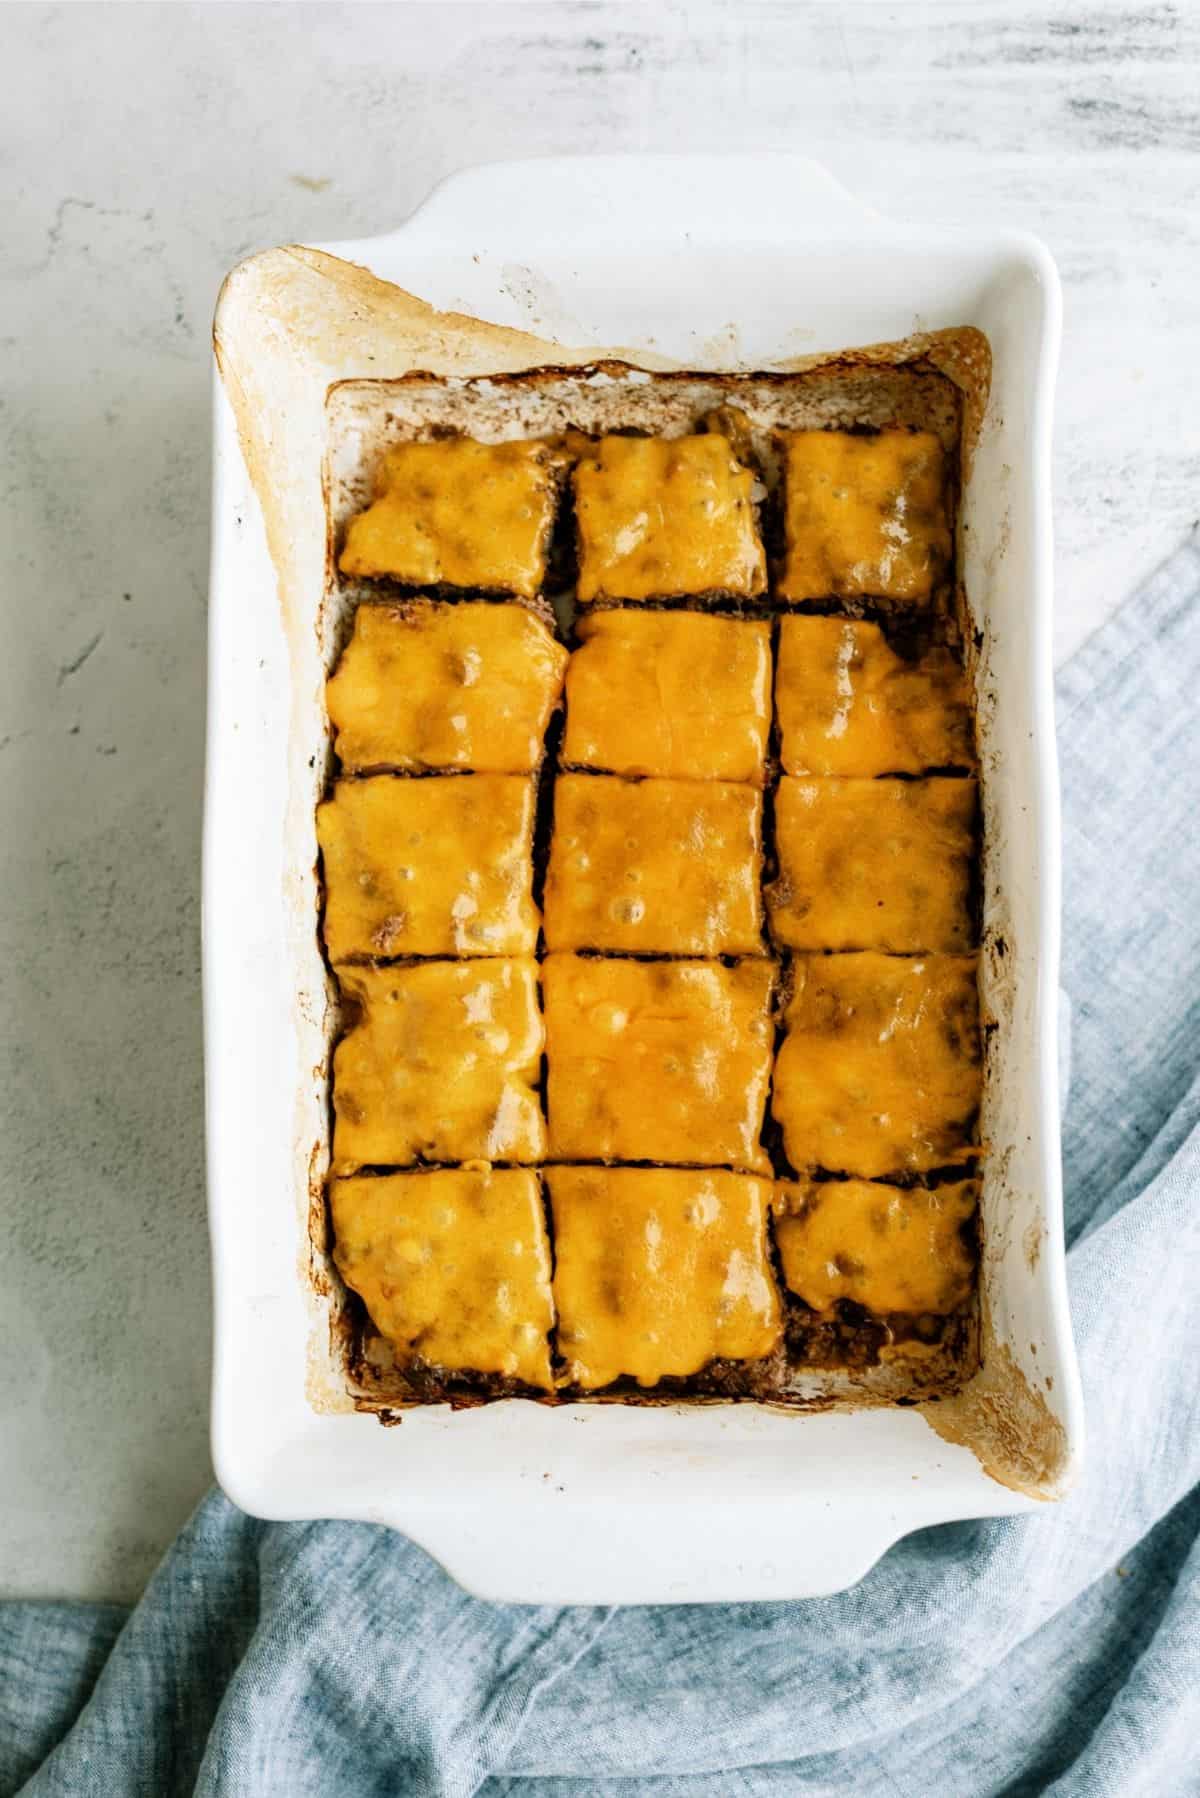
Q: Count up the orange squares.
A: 15